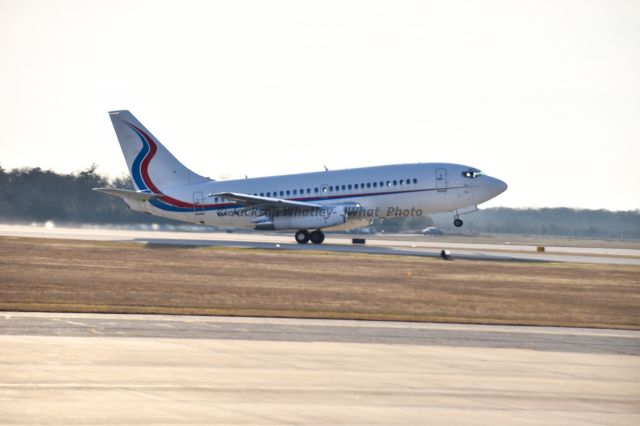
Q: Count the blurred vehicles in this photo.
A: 1